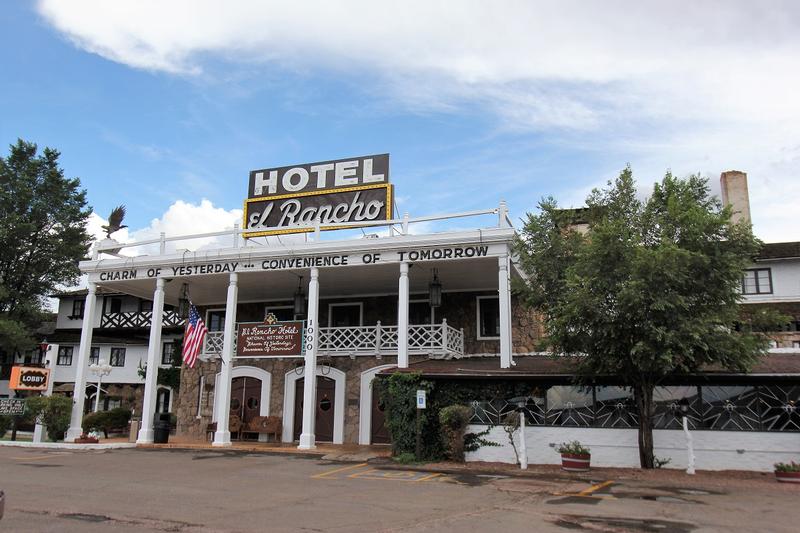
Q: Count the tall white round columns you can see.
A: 6